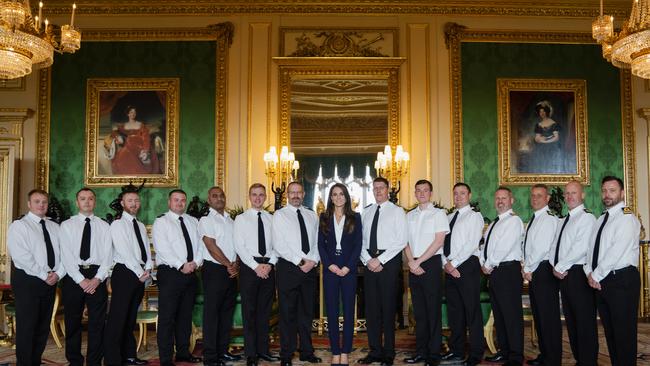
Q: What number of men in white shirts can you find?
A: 14